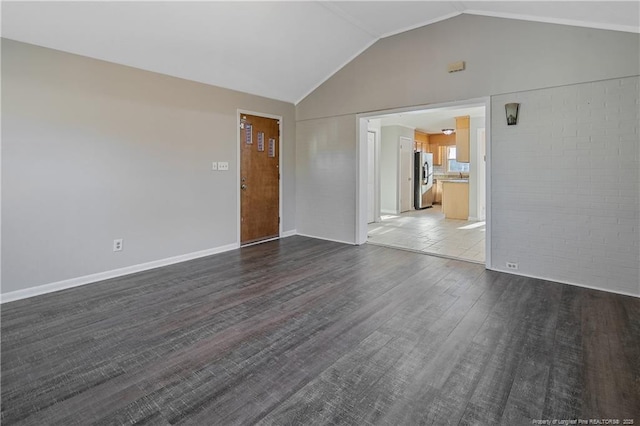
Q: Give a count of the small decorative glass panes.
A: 3